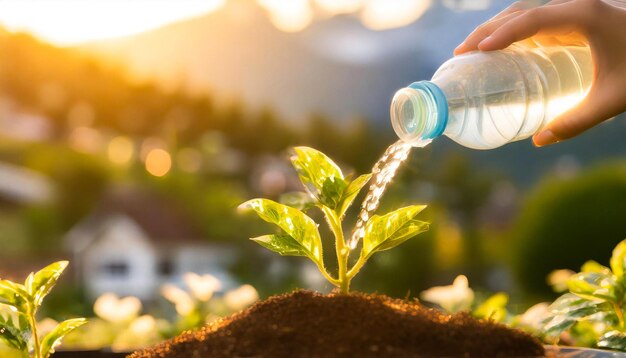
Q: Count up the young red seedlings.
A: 0